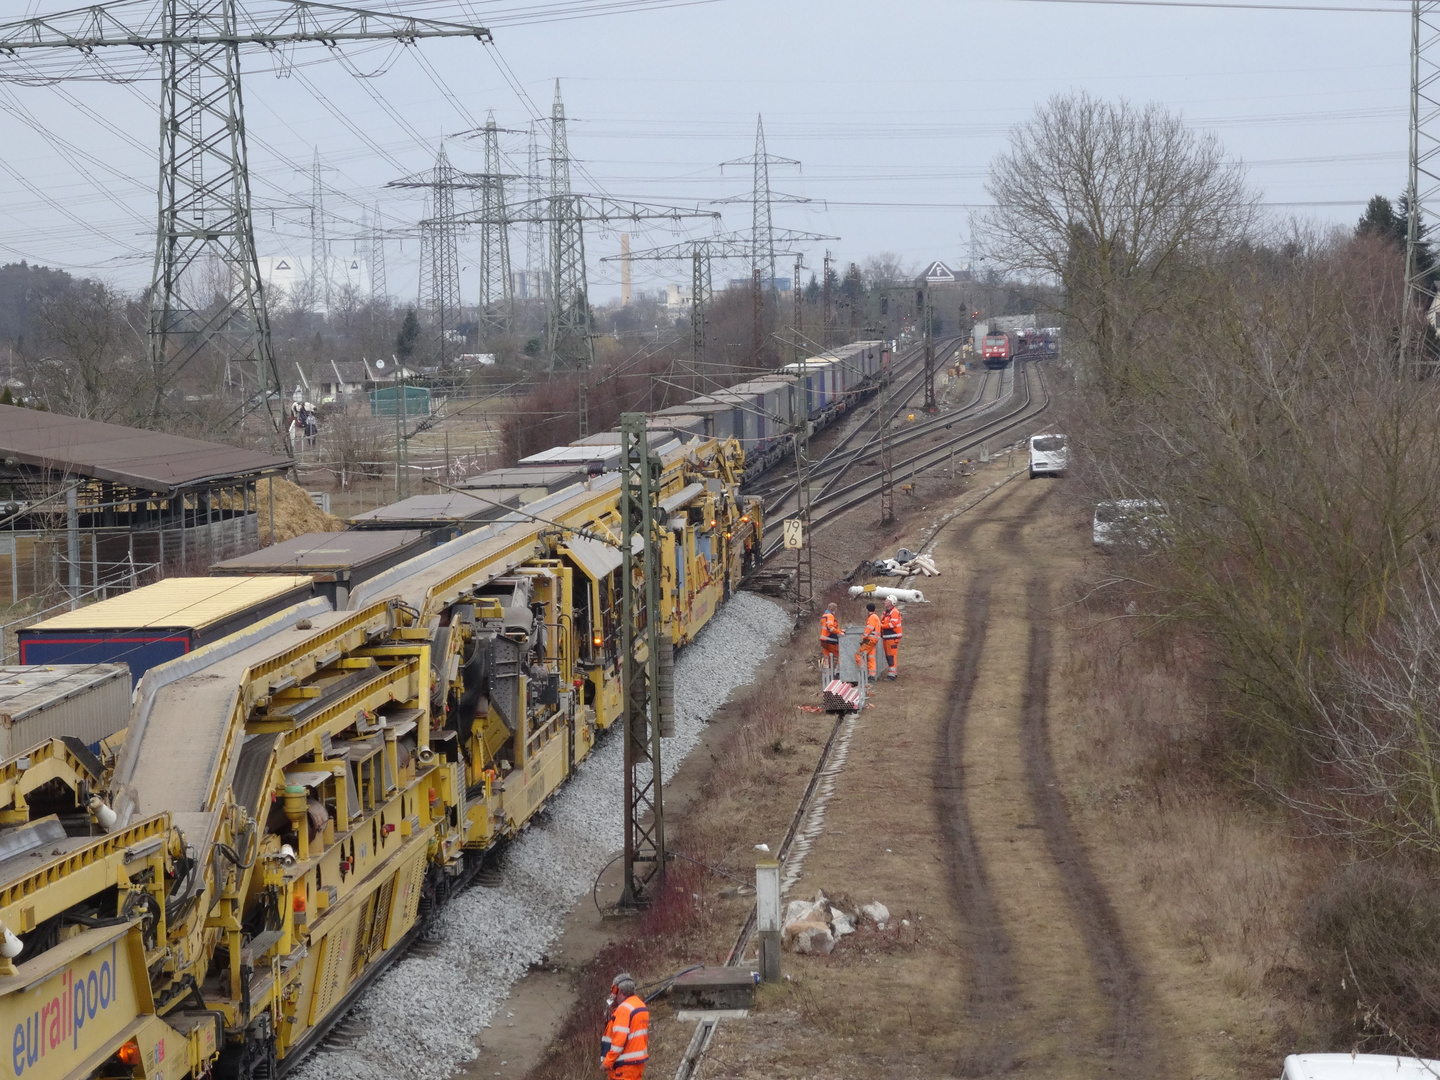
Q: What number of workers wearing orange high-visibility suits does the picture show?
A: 4